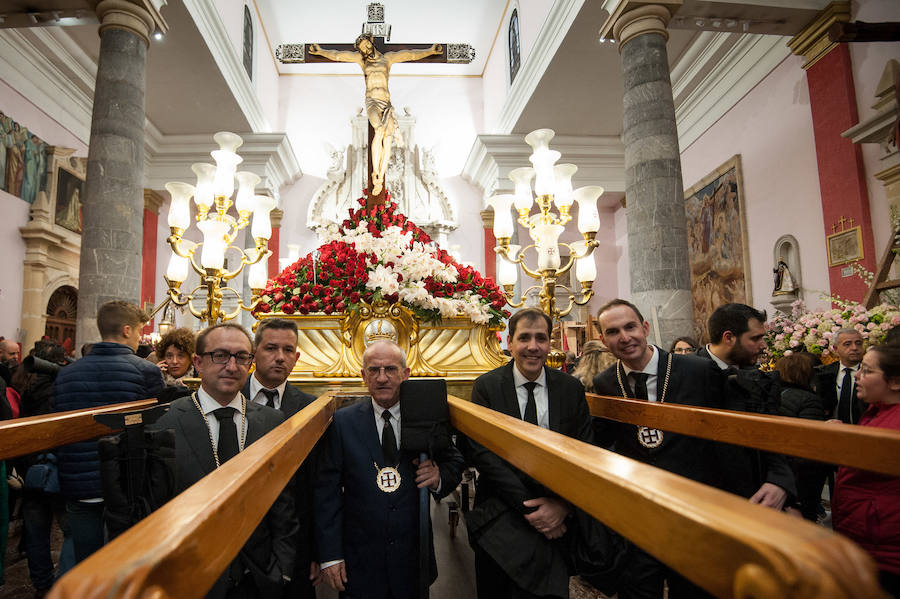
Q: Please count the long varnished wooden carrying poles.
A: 4